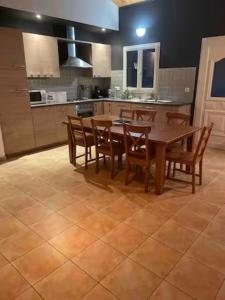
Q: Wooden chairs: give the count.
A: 7